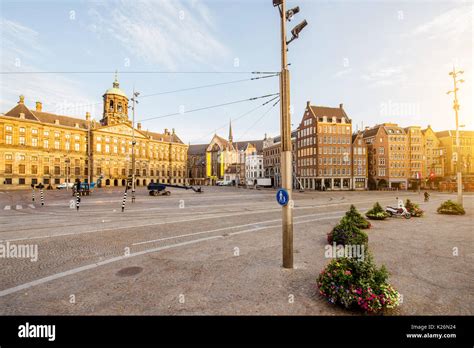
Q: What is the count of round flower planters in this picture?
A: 6